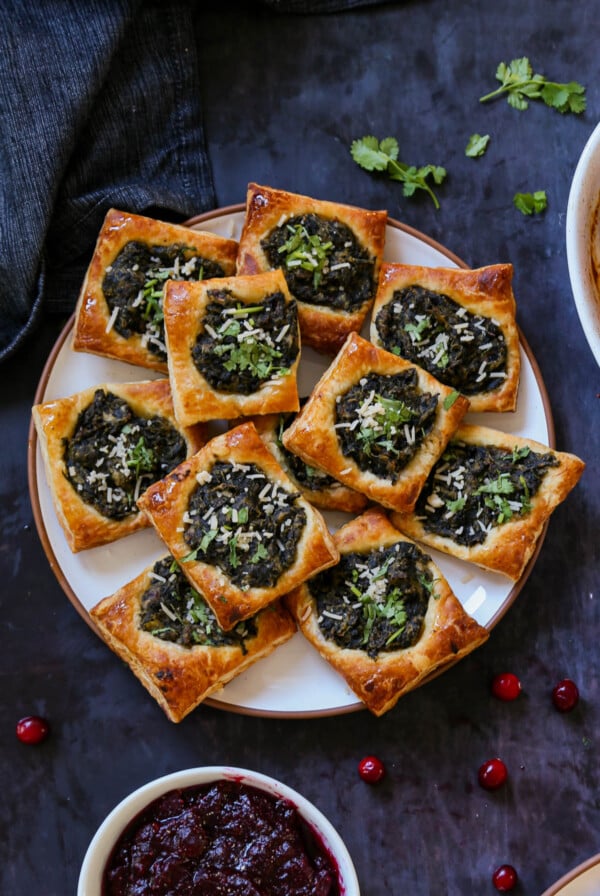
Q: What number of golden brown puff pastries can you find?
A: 11